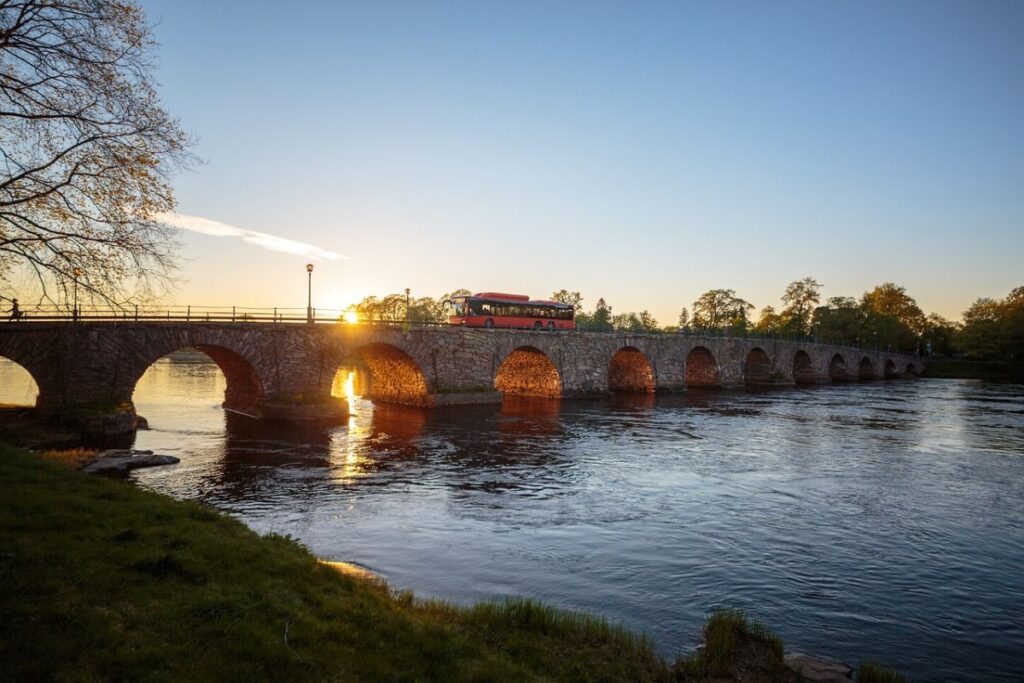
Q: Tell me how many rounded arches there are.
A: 12